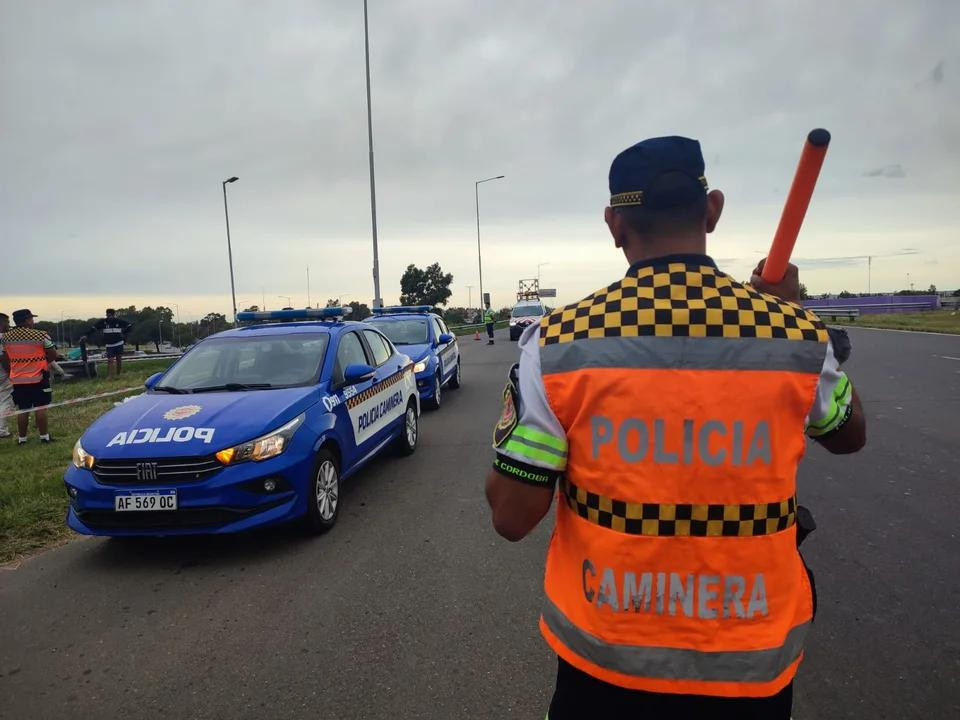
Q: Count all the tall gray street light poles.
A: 3